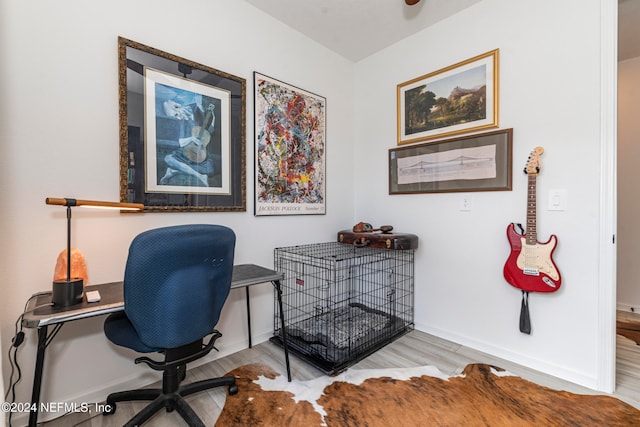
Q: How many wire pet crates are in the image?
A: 1